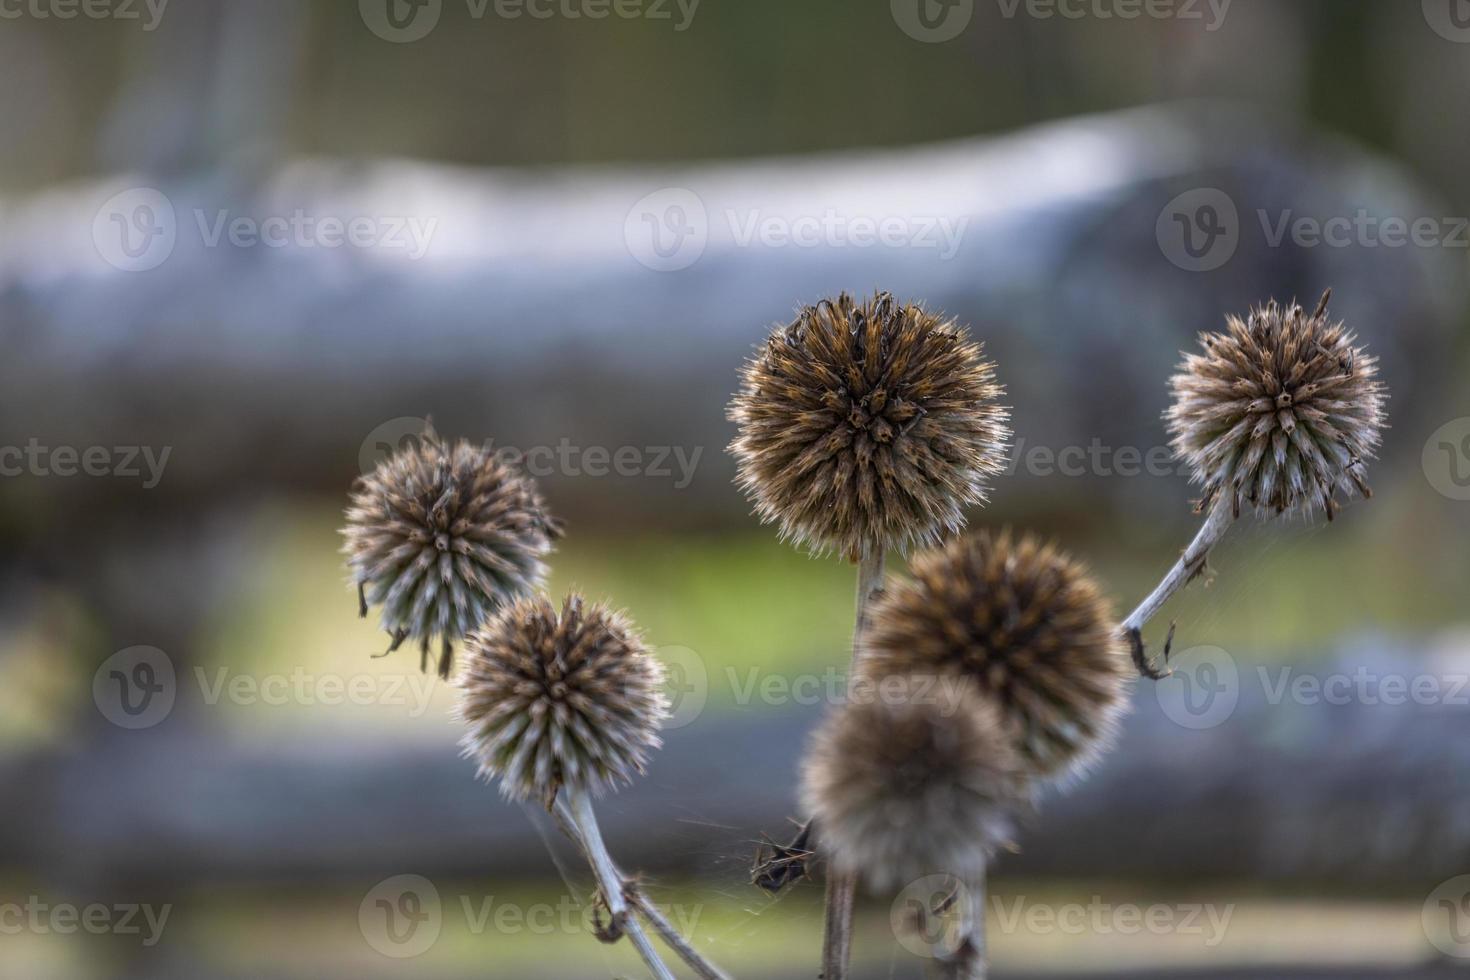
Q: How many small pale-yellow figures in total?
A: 0